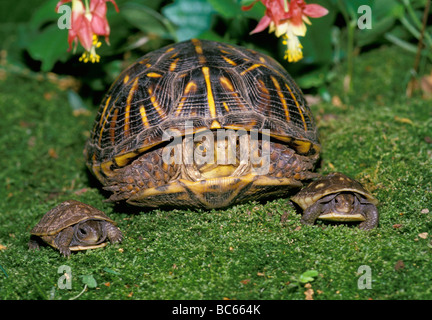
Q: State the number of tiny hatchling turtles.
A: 2